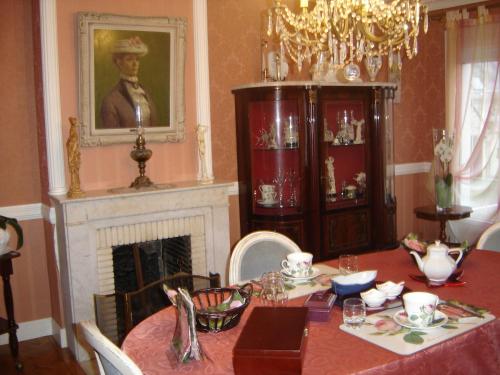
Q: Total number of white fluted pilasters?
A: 2